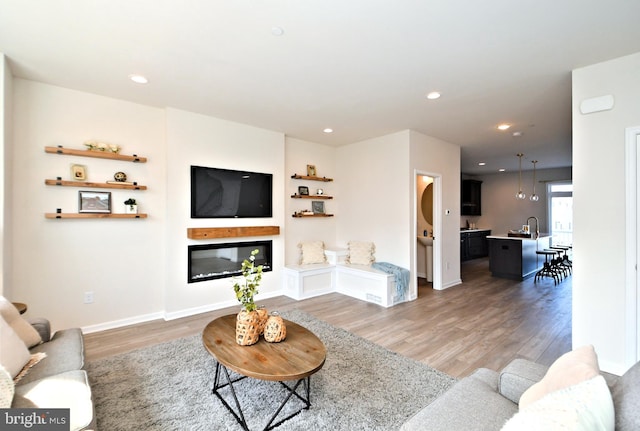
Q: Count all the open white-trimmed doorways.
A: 1